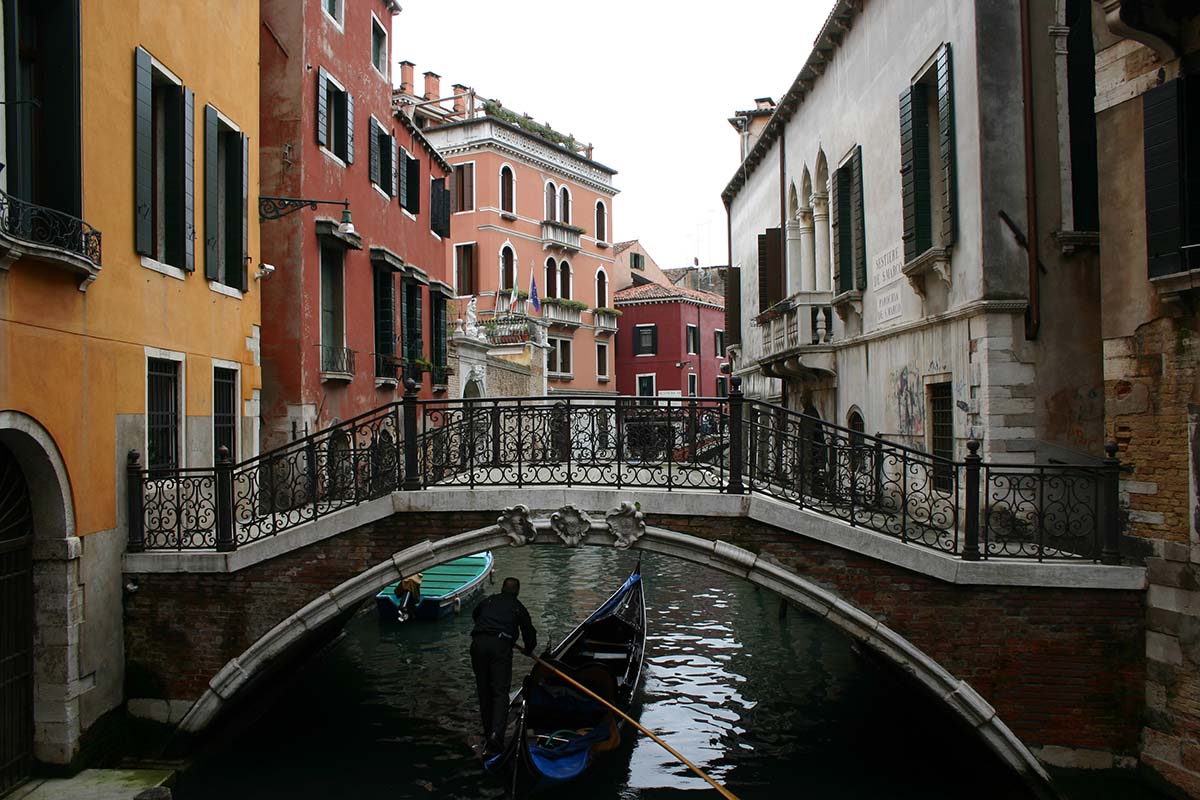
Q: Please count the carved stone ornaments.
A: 3